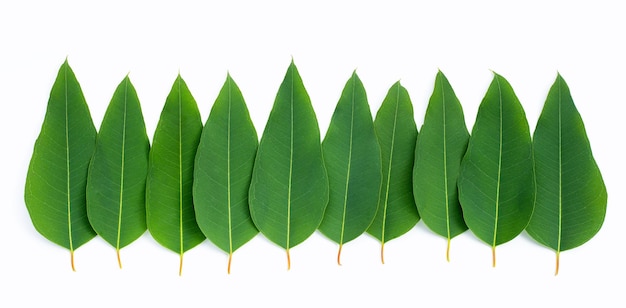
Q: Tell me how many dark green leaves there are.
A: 10